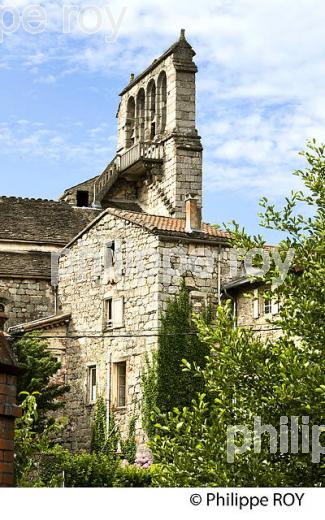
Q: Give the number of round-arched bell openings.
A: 4